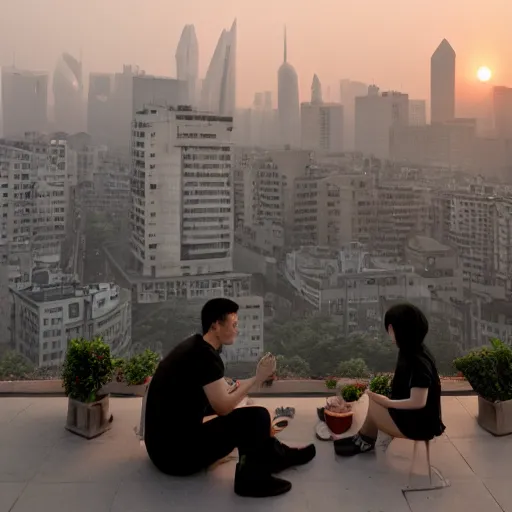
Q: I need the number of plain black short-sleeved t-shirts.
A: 2